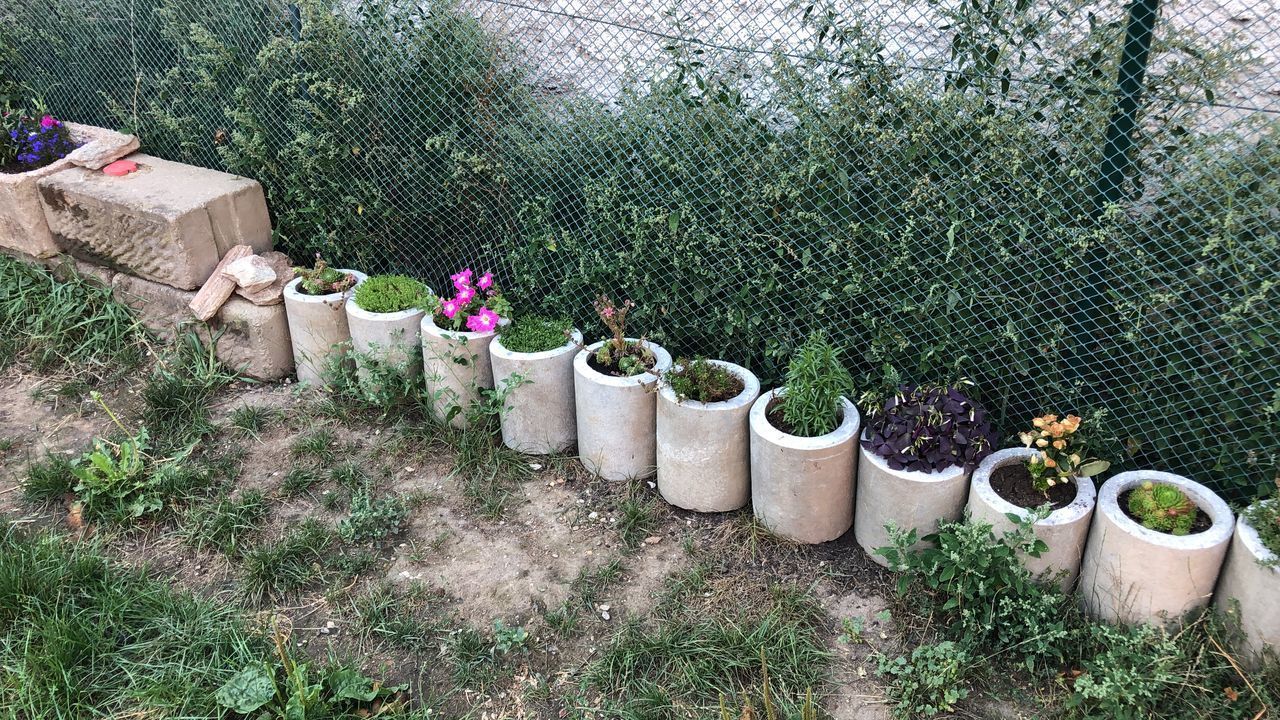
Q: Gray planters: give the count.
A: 11